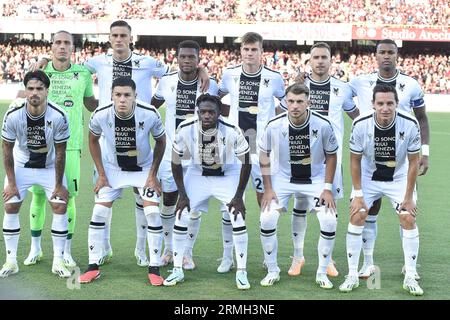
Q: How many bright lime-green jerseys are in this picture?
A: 1